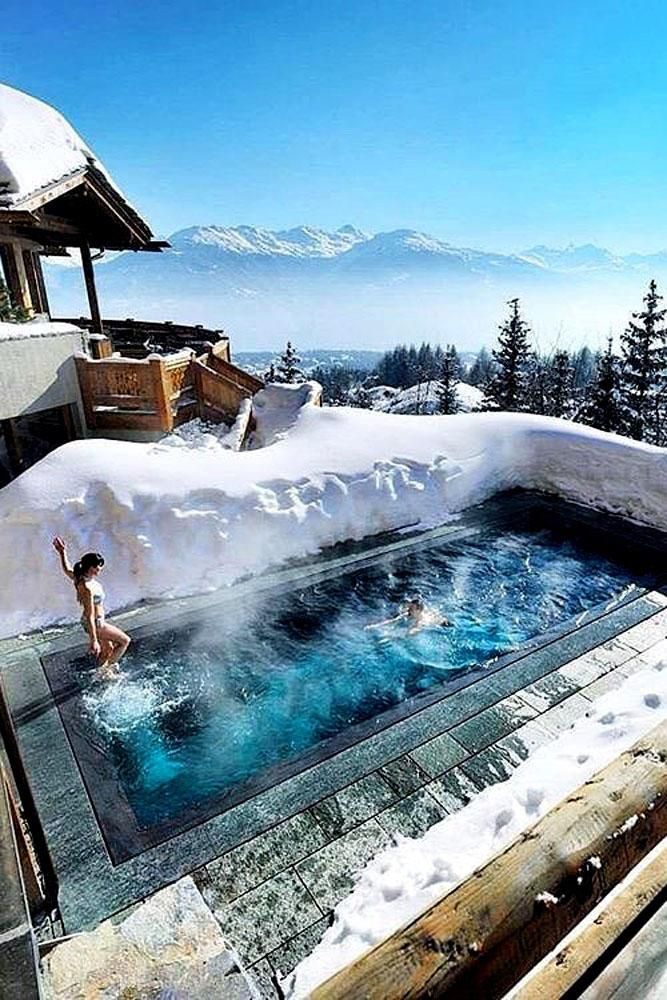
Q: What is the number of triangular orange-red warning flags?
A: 0